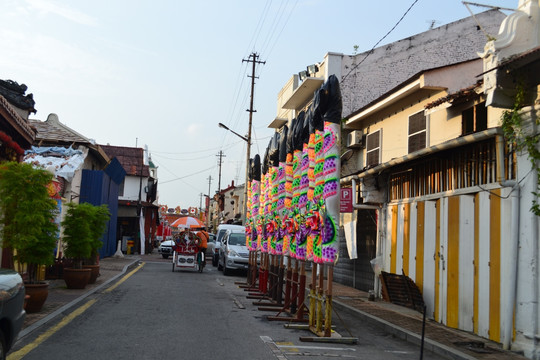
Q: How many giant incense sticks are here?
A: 15